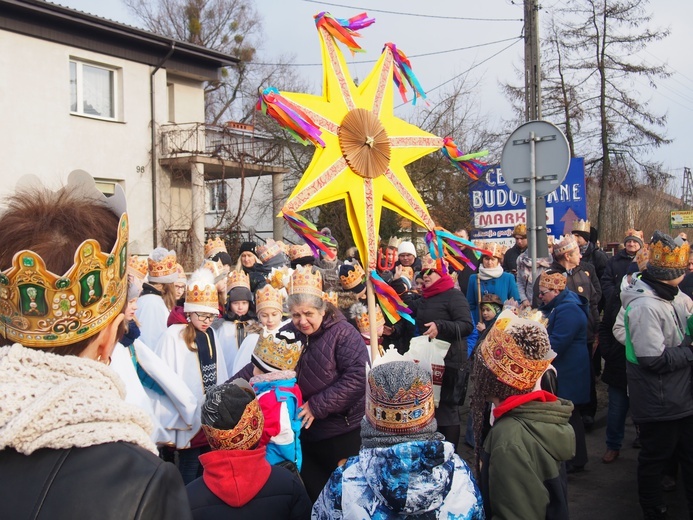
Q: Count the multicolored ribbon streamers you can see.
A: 7